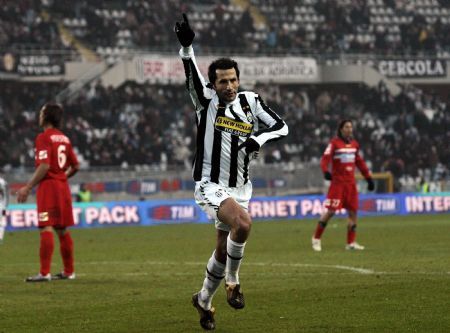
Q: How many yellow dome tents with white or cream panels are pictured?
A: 0